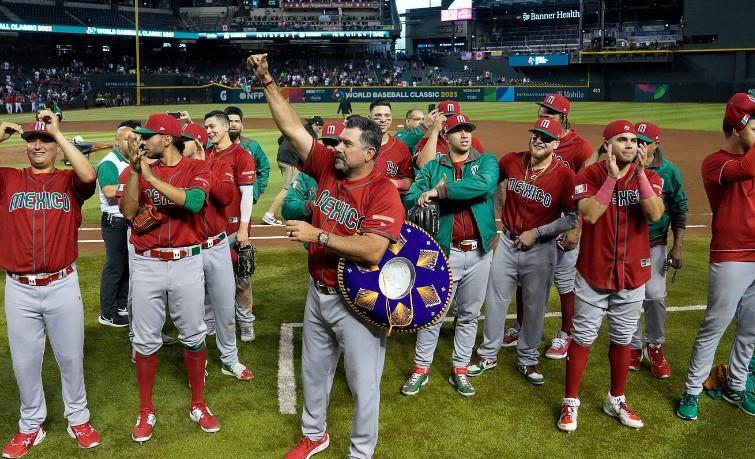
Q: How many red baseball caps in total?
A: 11